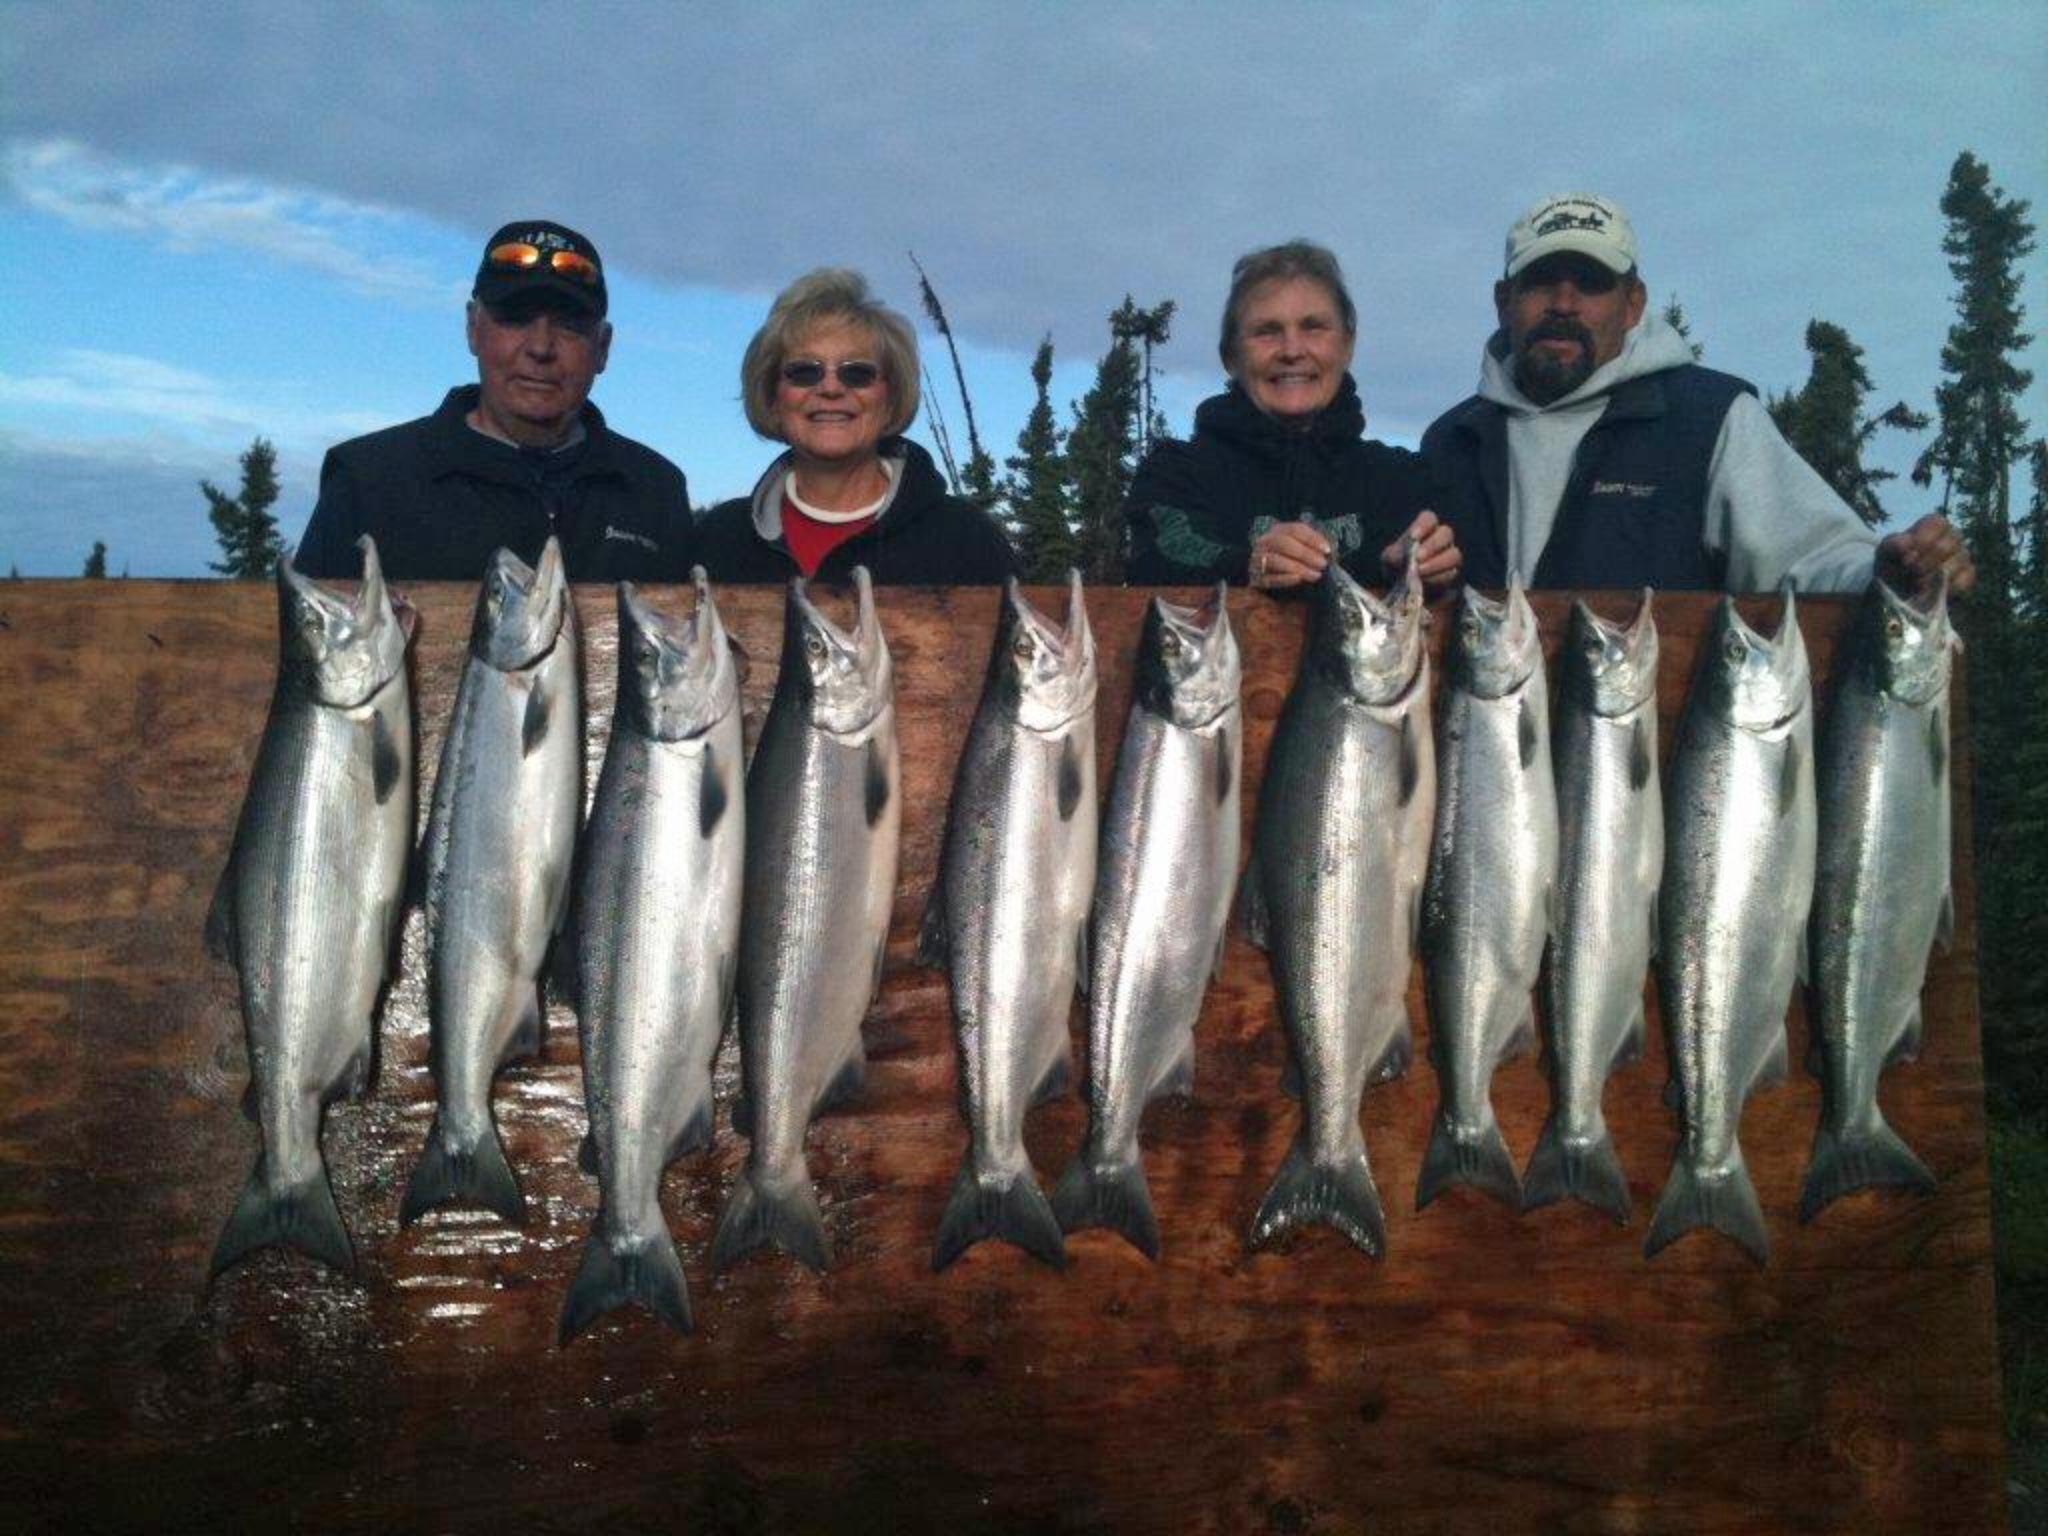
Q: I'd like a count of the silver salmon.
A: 11